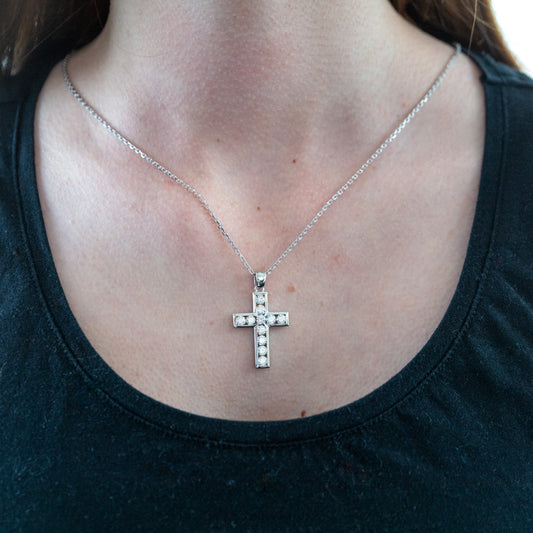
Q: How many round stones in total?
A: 11